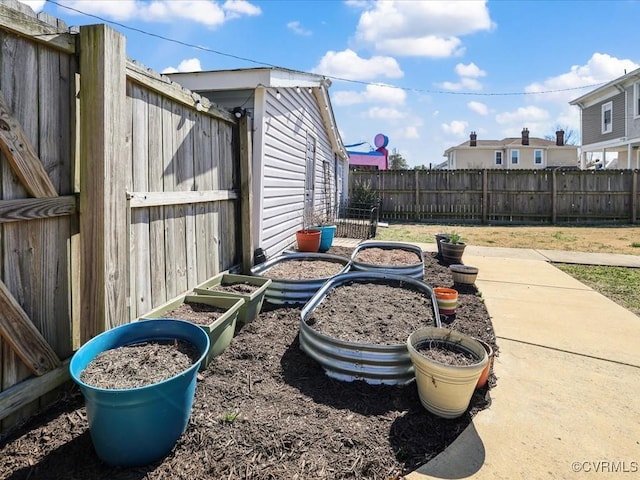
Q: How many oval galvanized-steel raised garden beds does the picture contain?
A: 3